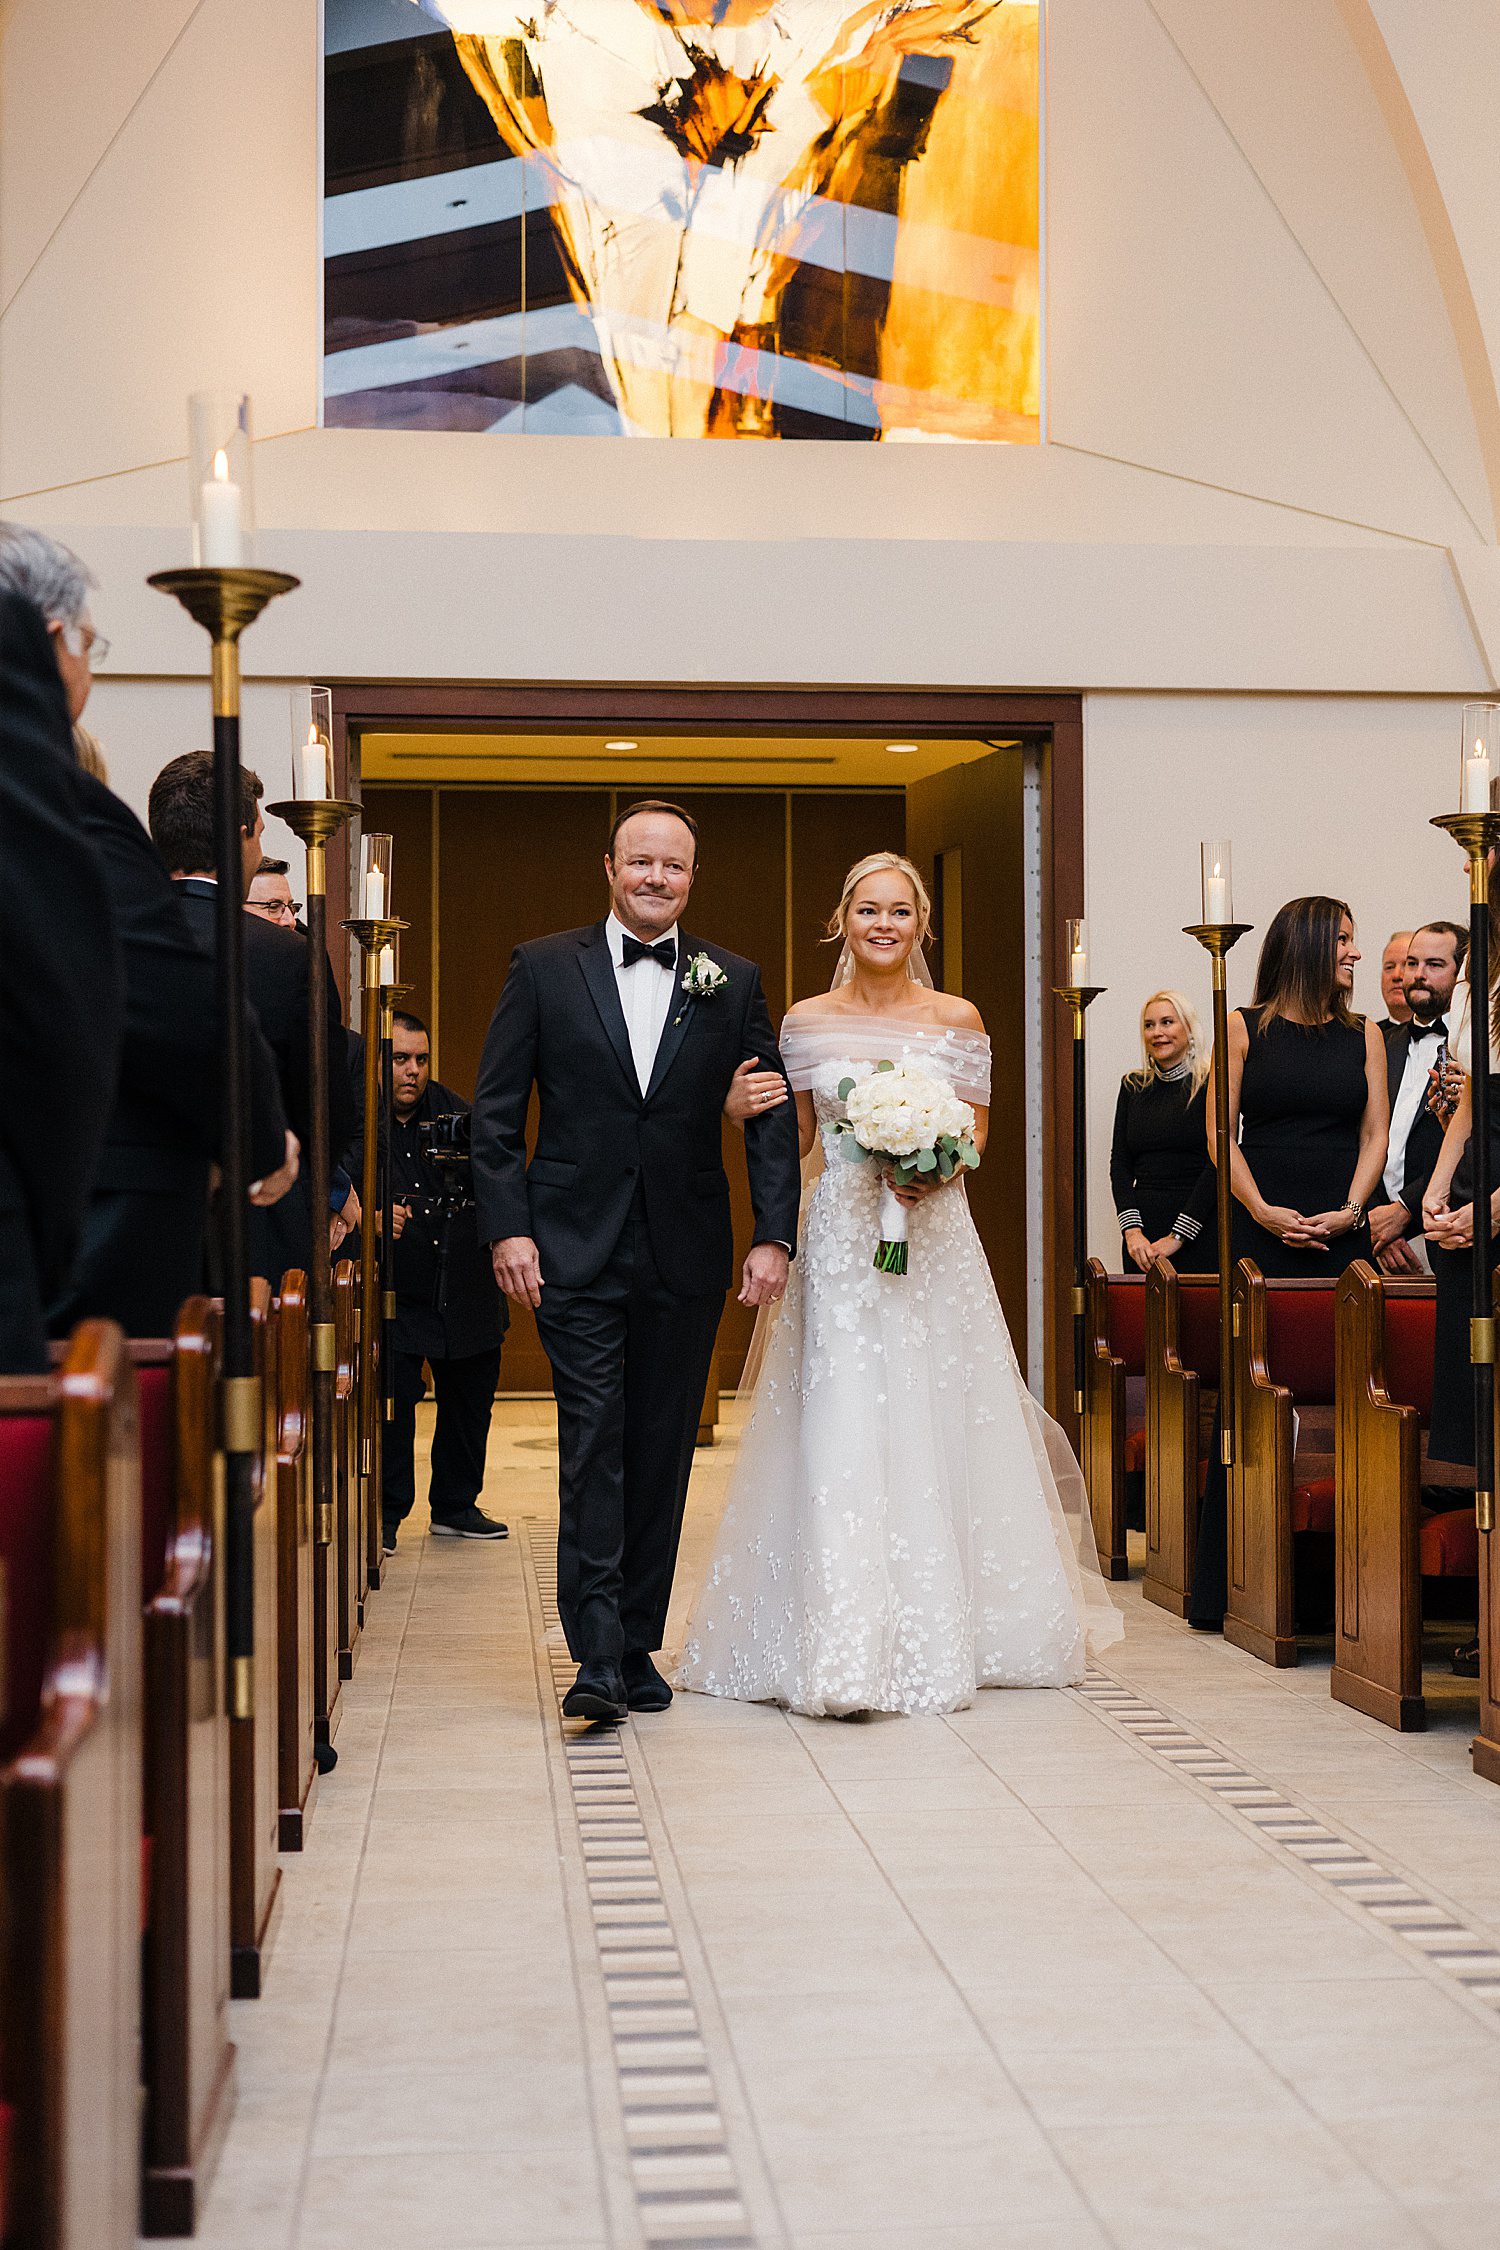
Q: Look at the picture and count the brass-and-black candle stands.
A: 7